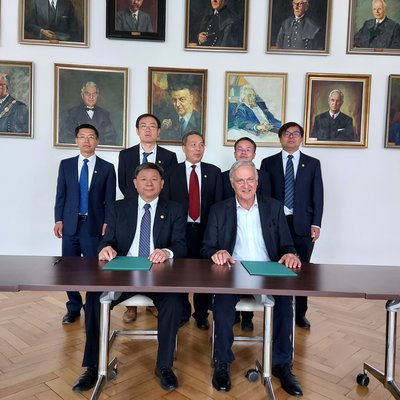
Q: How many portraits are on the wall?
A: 11